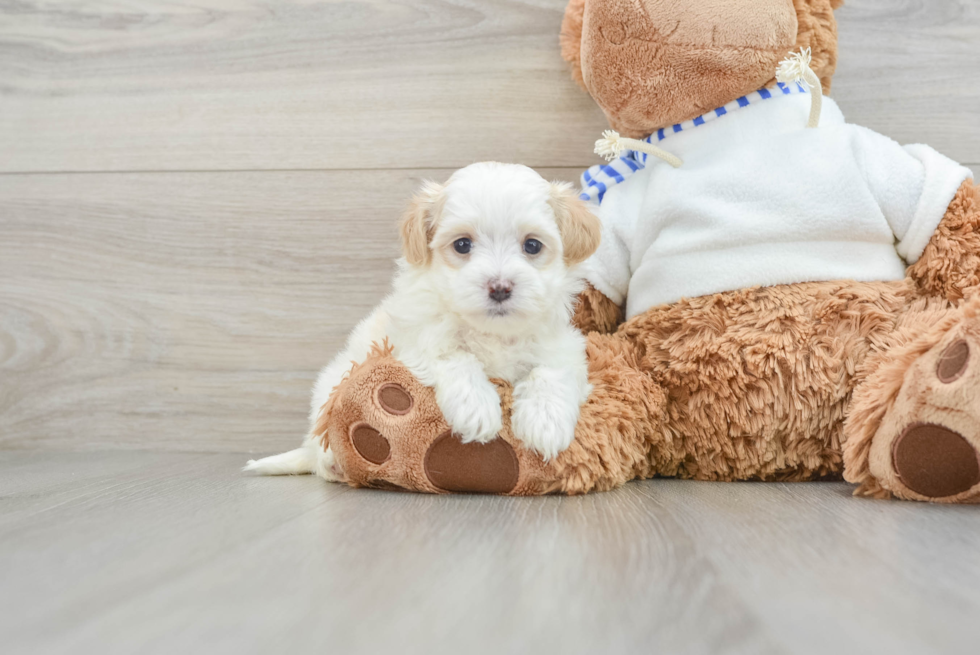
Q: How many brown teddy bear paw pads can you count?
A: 5